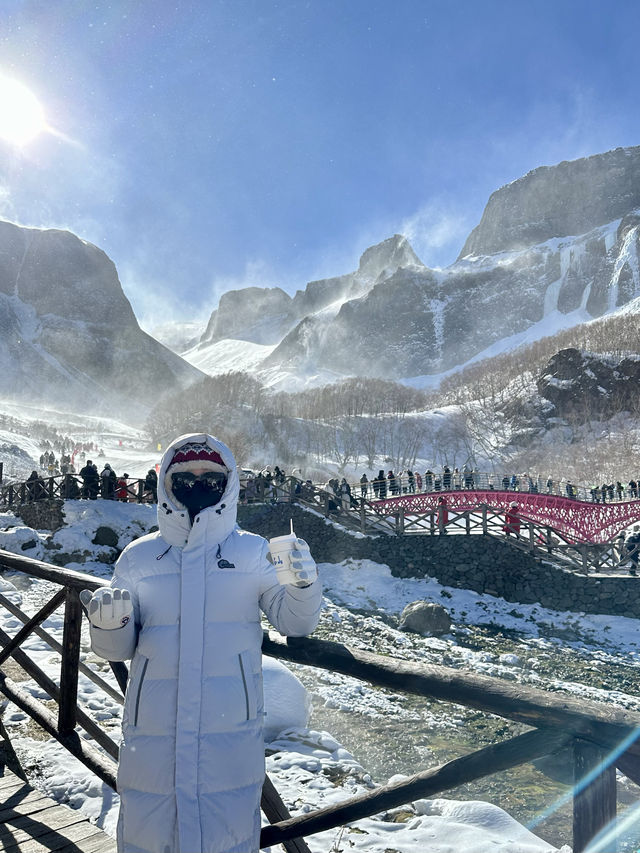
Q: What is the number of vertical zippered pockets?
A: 2